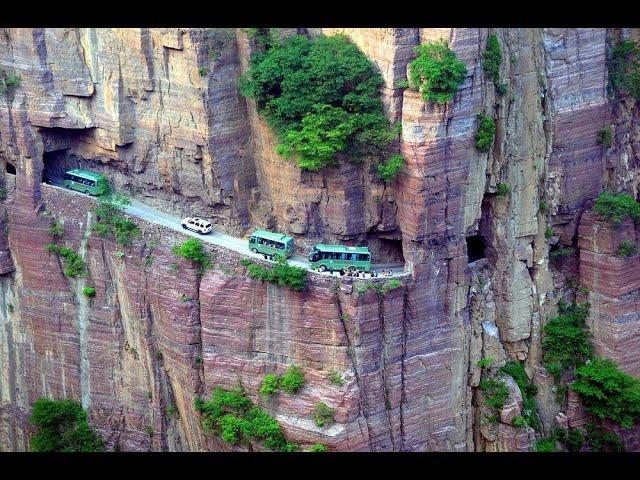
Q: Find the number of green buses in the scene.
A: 3